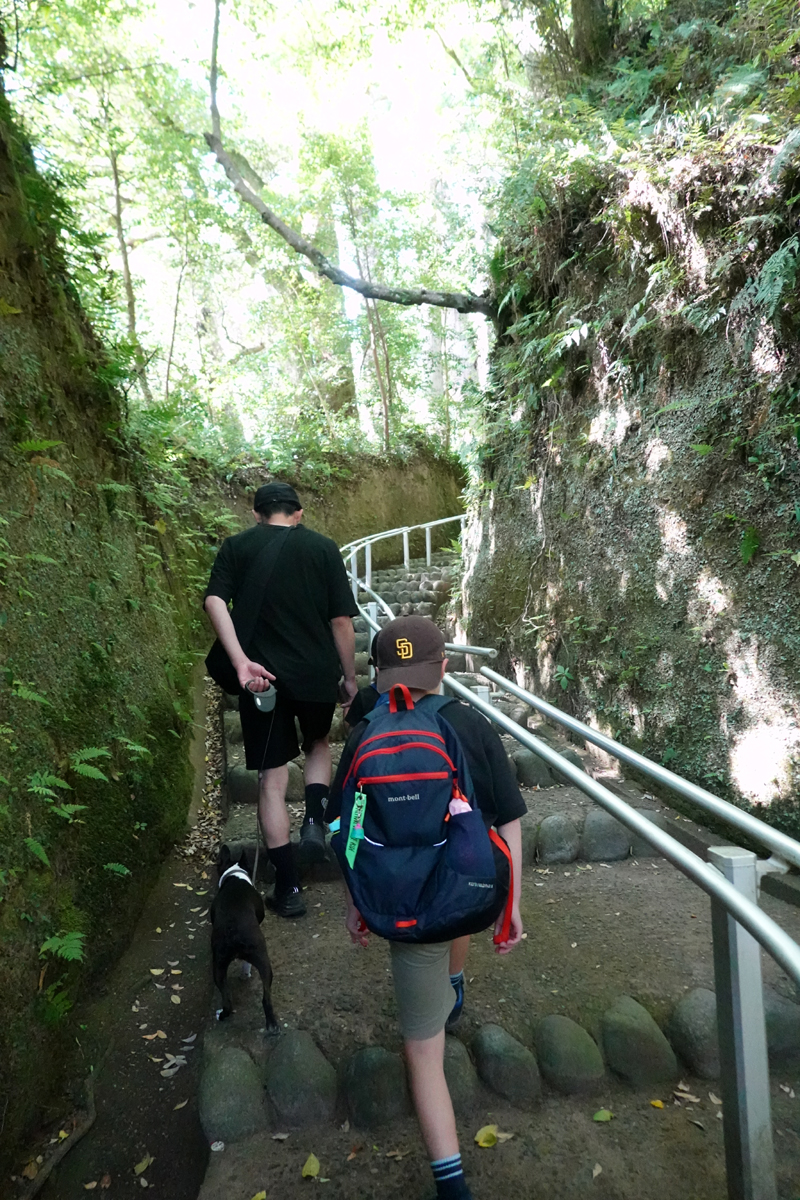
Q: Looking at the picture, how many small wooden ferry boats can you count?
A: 0